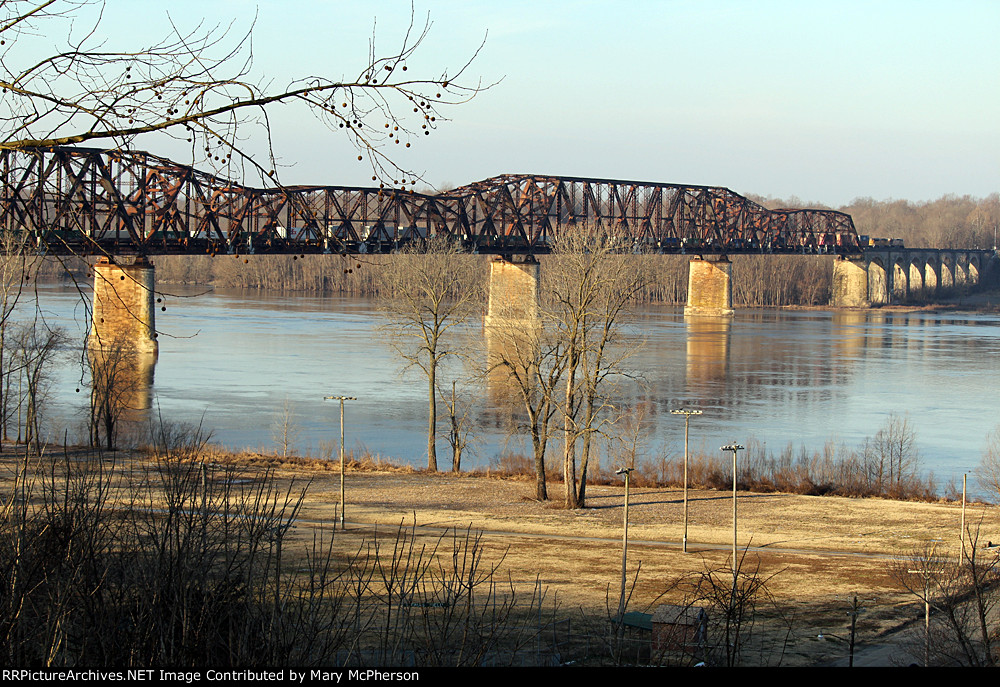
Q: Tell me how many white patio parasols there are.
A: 0